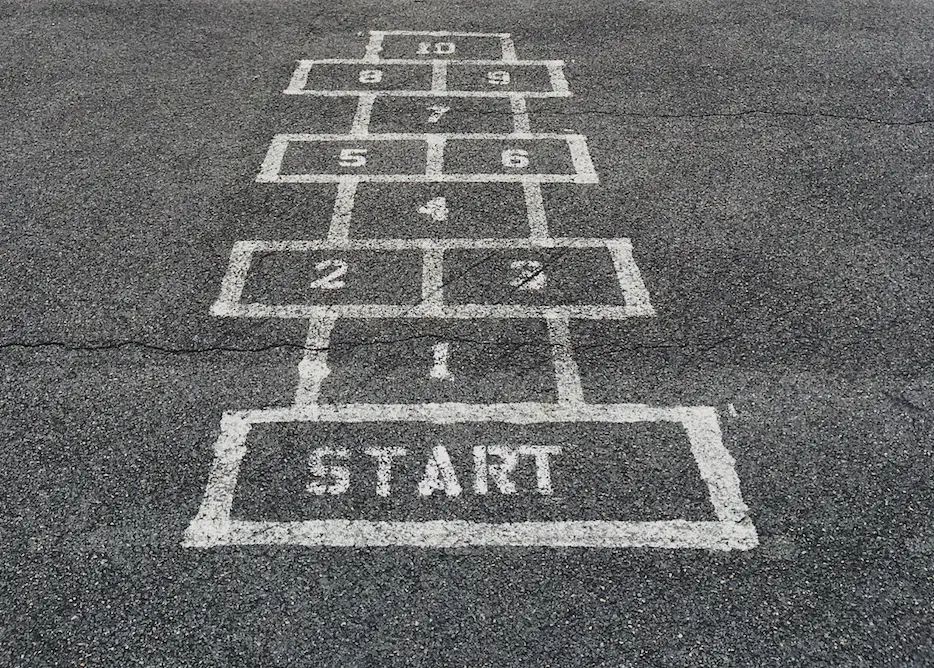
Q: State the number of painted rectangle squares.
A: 11